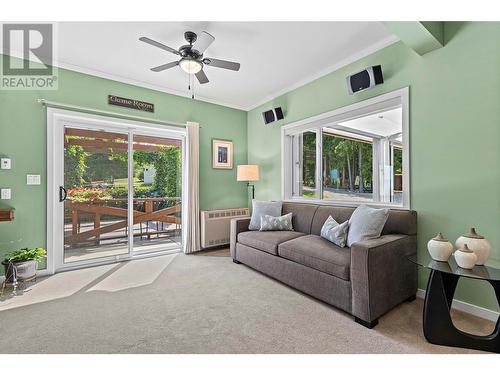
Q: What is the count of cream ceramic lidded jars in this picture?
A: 3